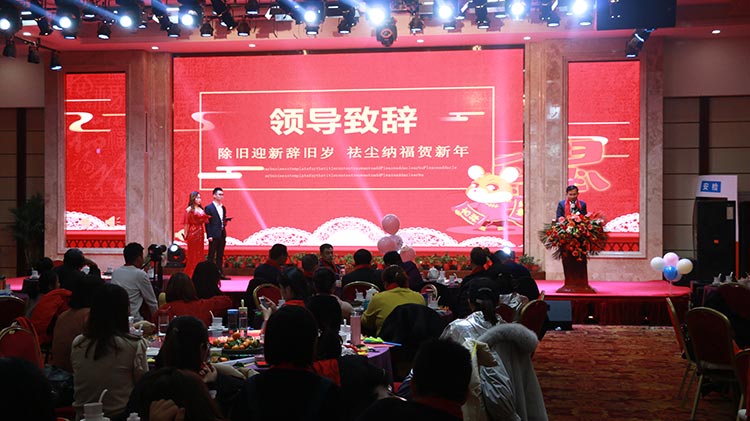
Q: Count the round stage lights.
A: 9